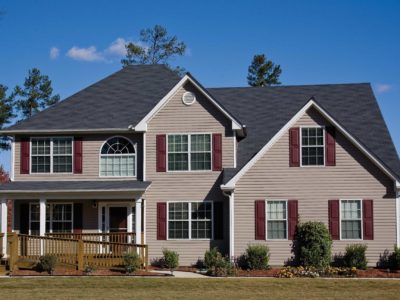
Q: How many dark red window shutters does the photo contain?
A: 14